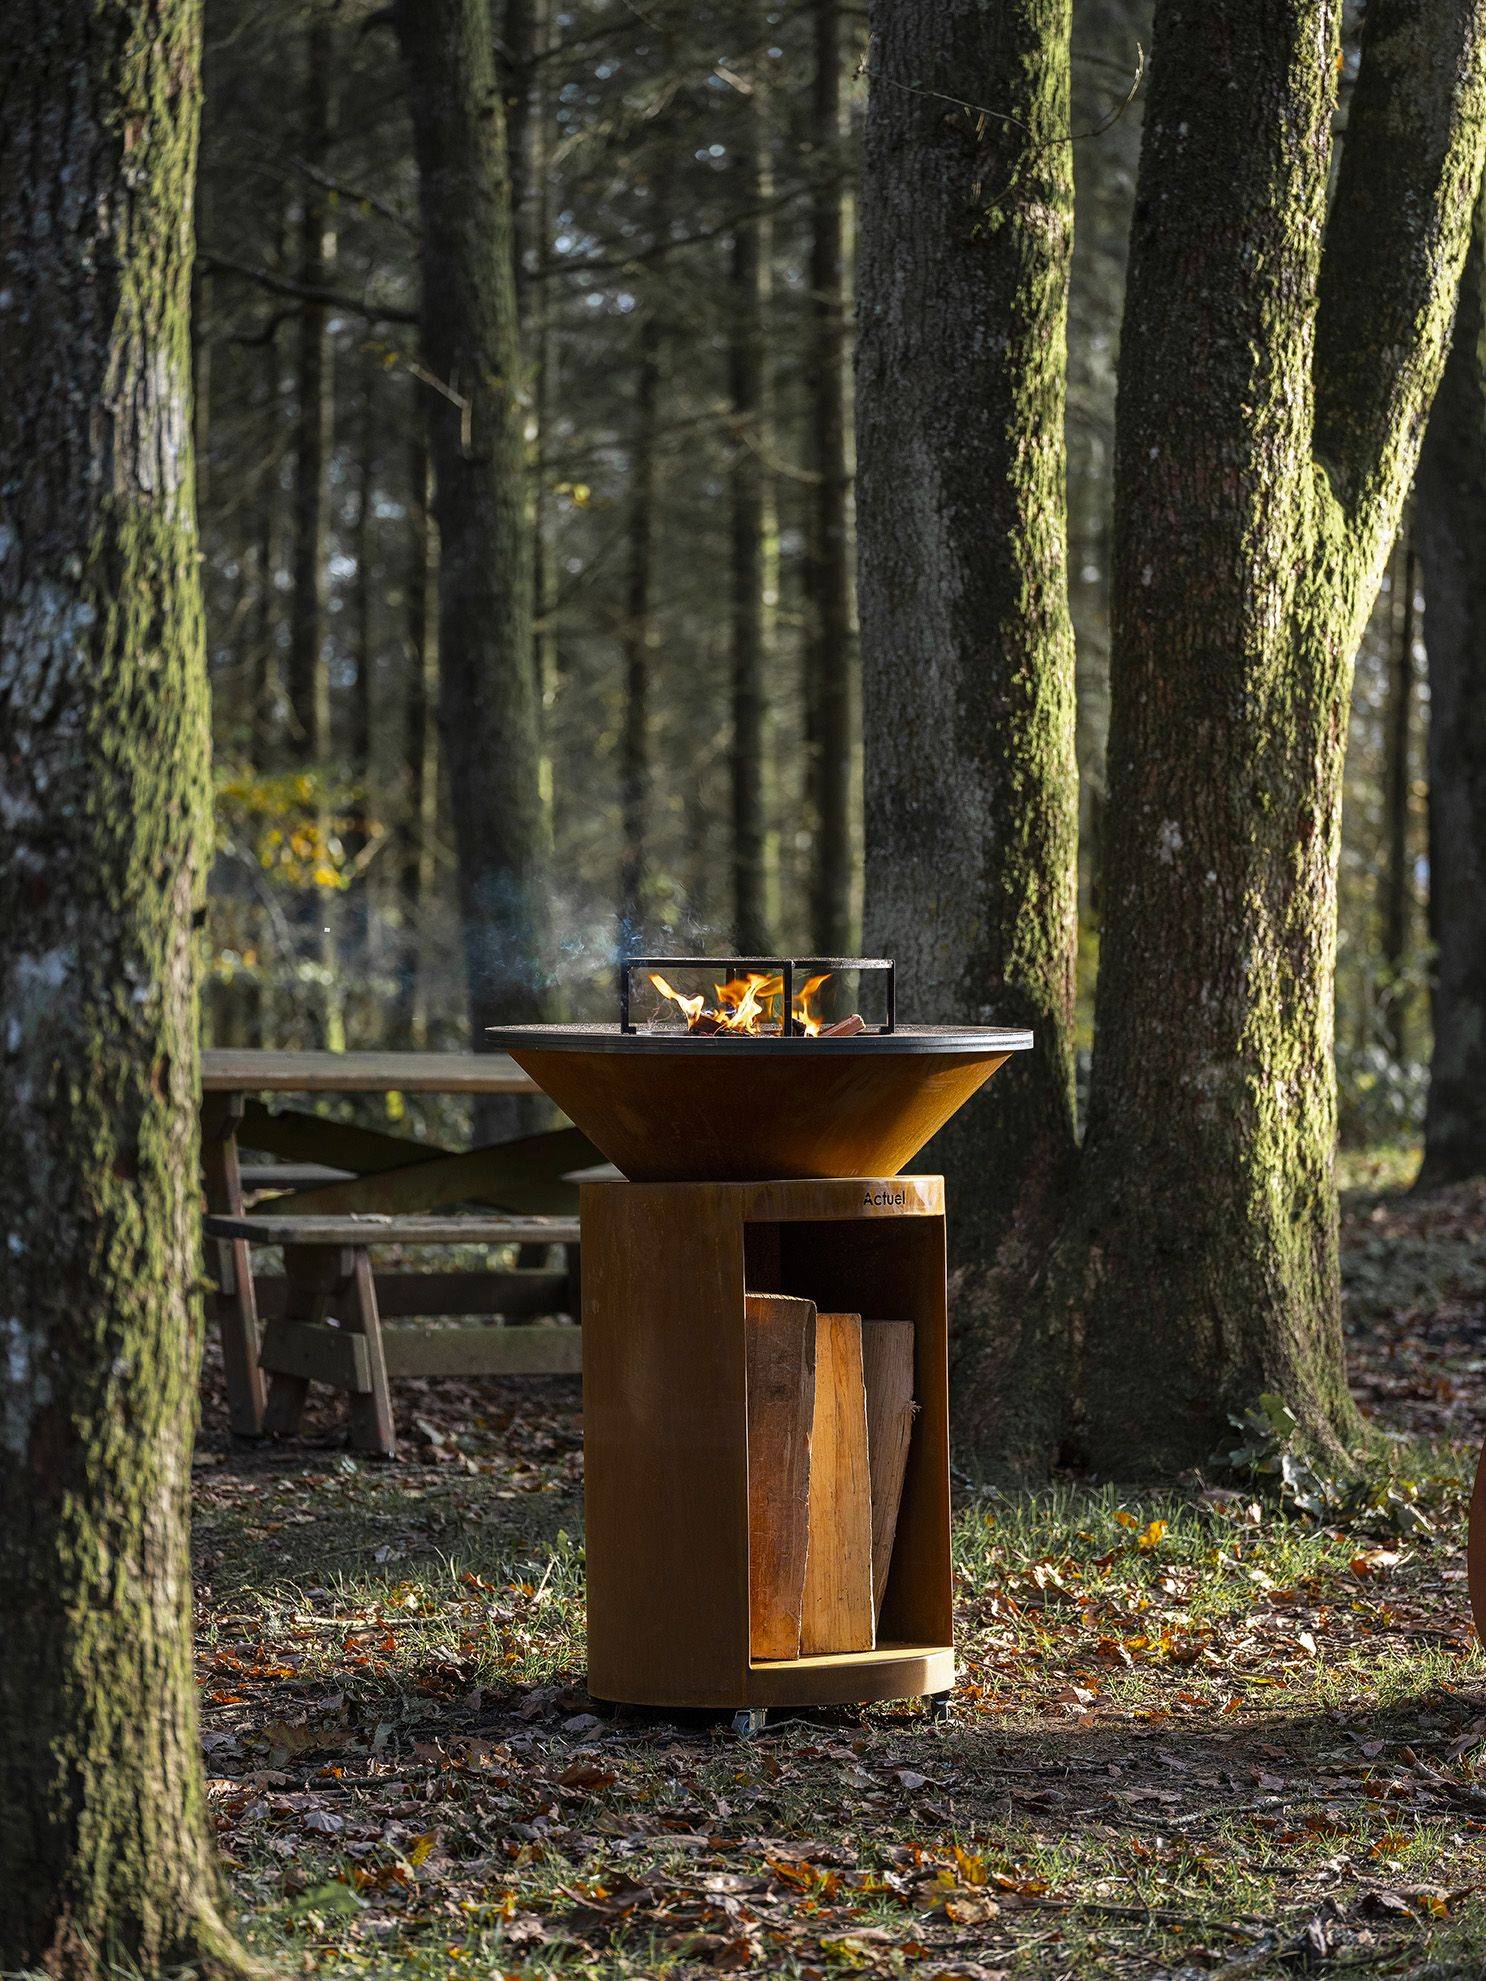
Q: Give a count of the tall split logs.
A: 3